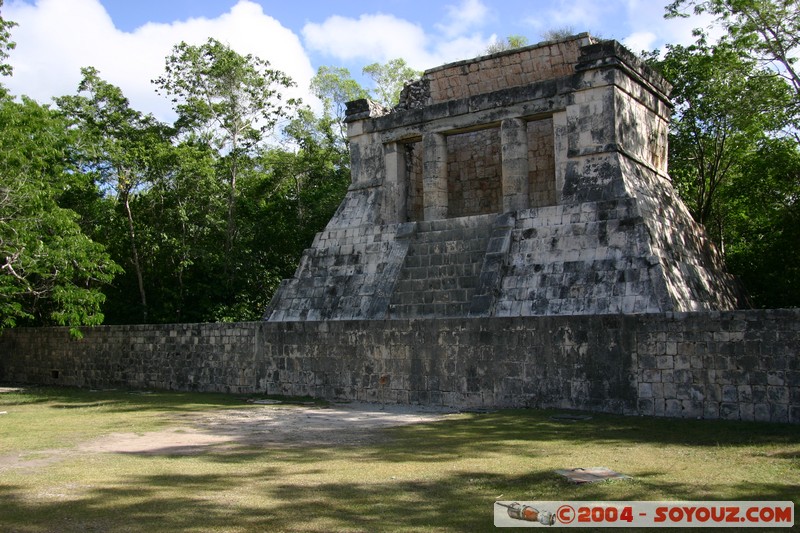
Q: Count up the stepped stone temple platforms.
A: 1